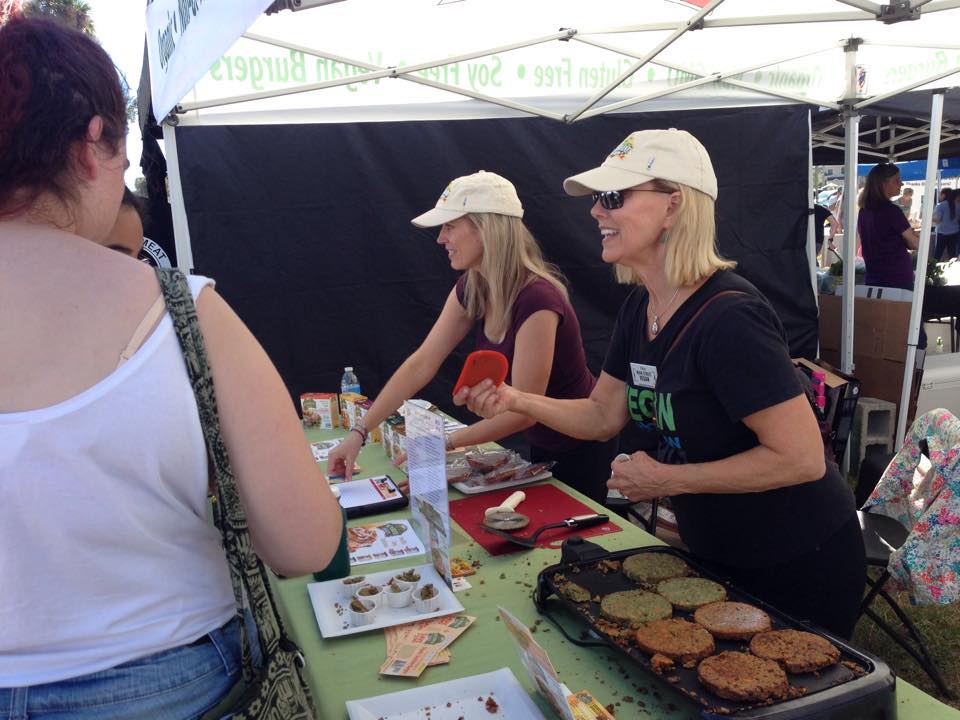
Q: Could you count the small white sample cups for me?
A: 6